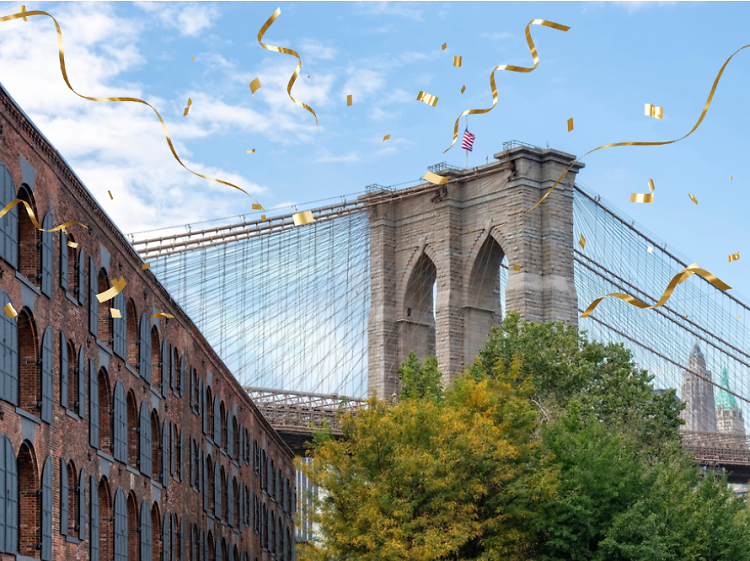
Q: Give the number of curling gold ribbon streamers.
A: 6